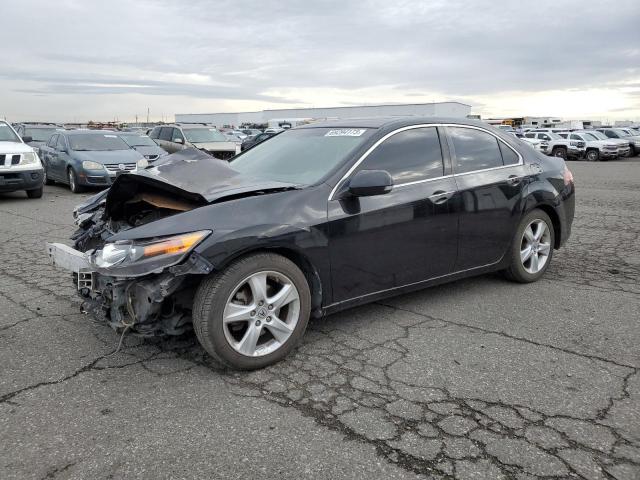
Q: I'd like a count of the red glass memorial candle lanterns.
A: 0